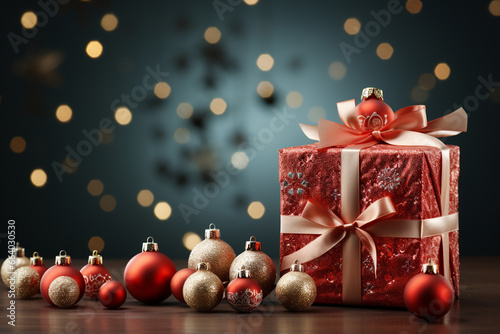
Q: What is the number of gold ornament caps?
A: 12